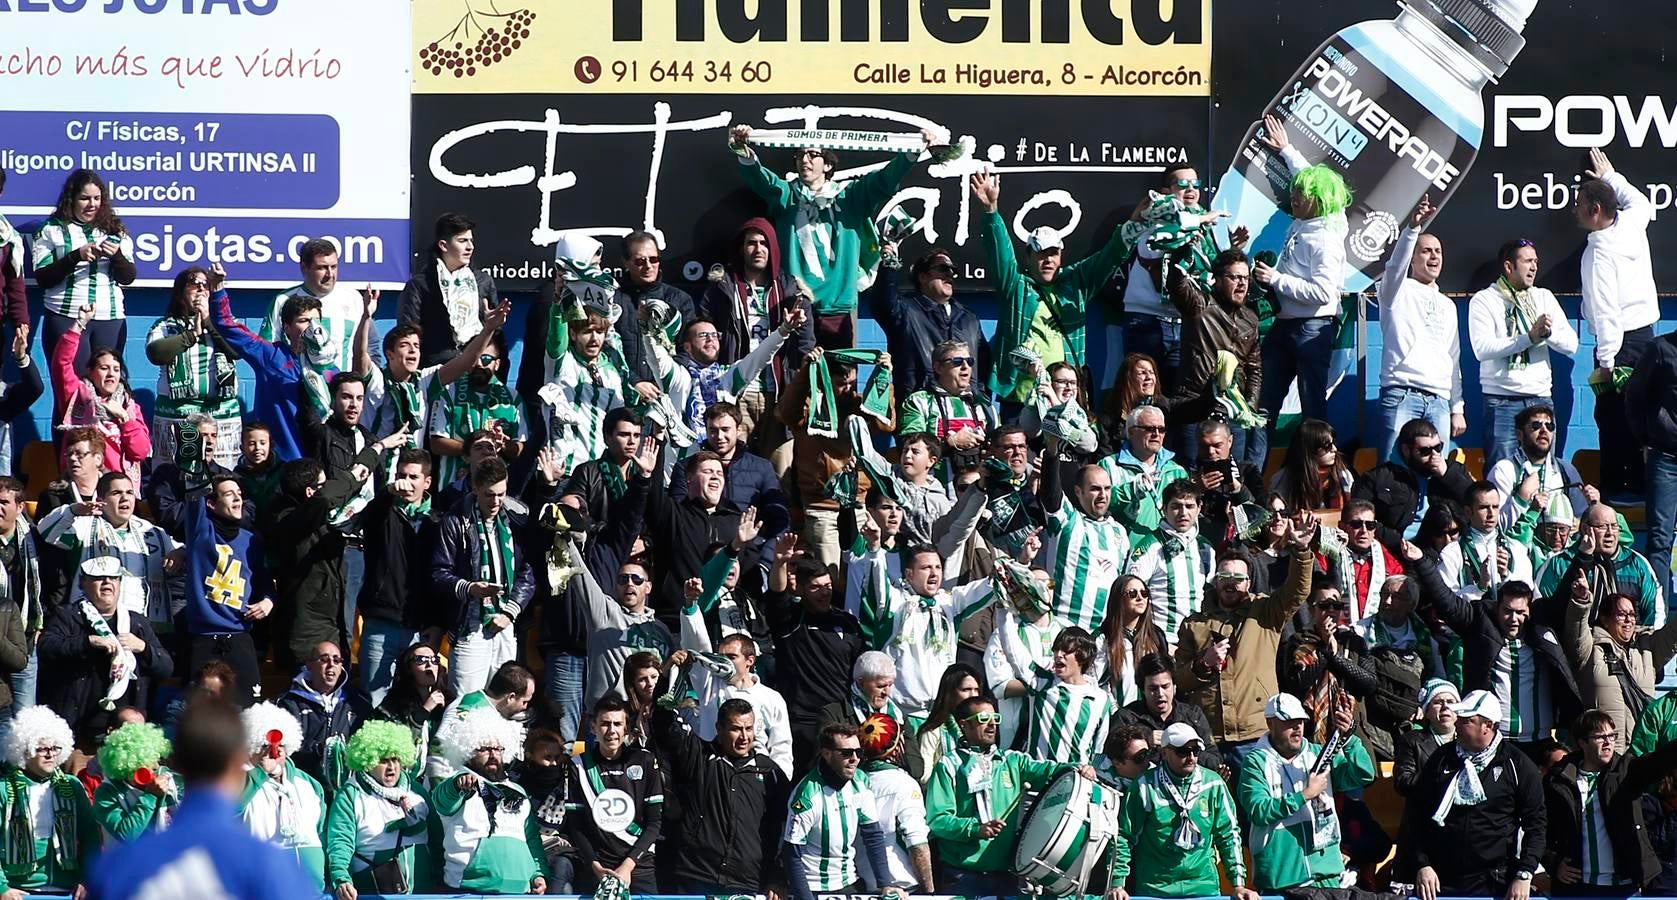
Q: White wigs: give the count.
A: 3